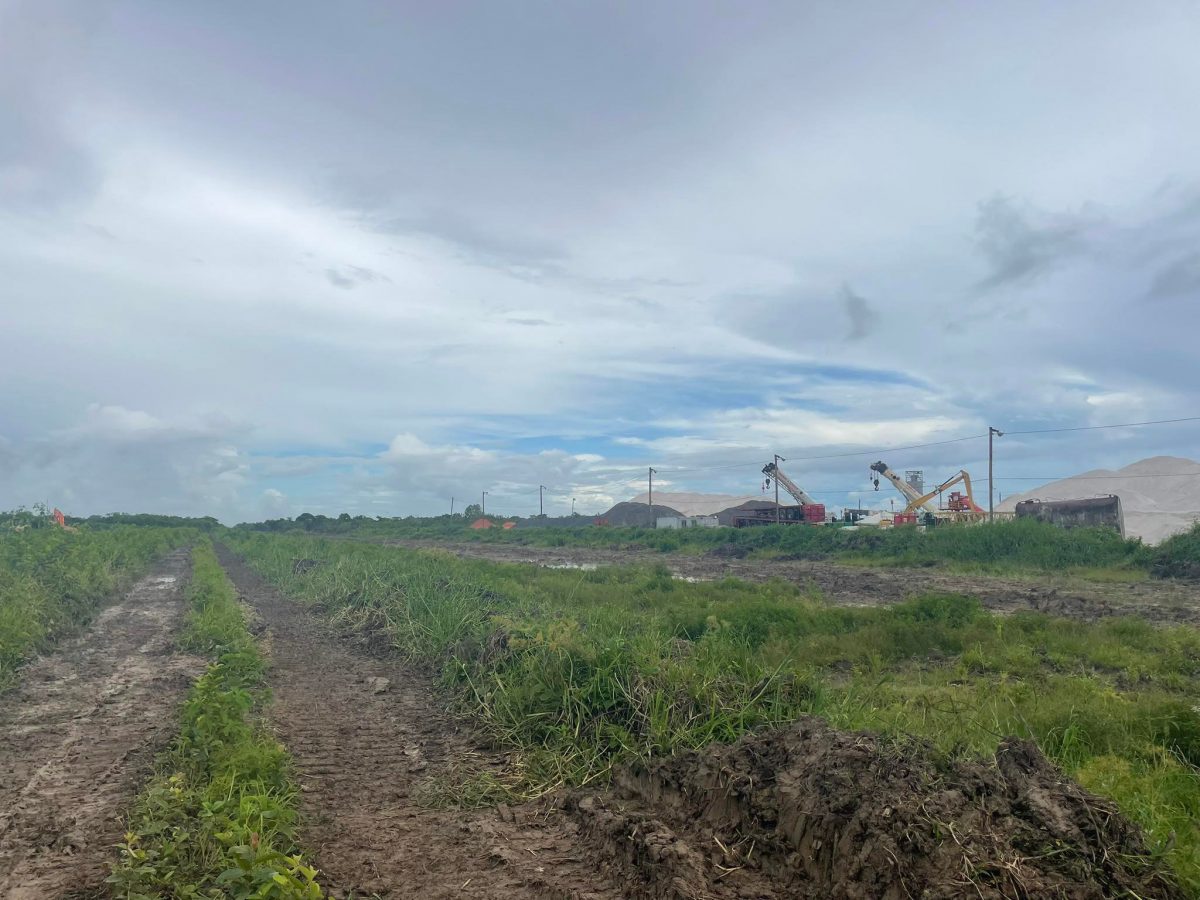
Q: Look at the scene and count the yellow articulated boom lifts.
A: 1